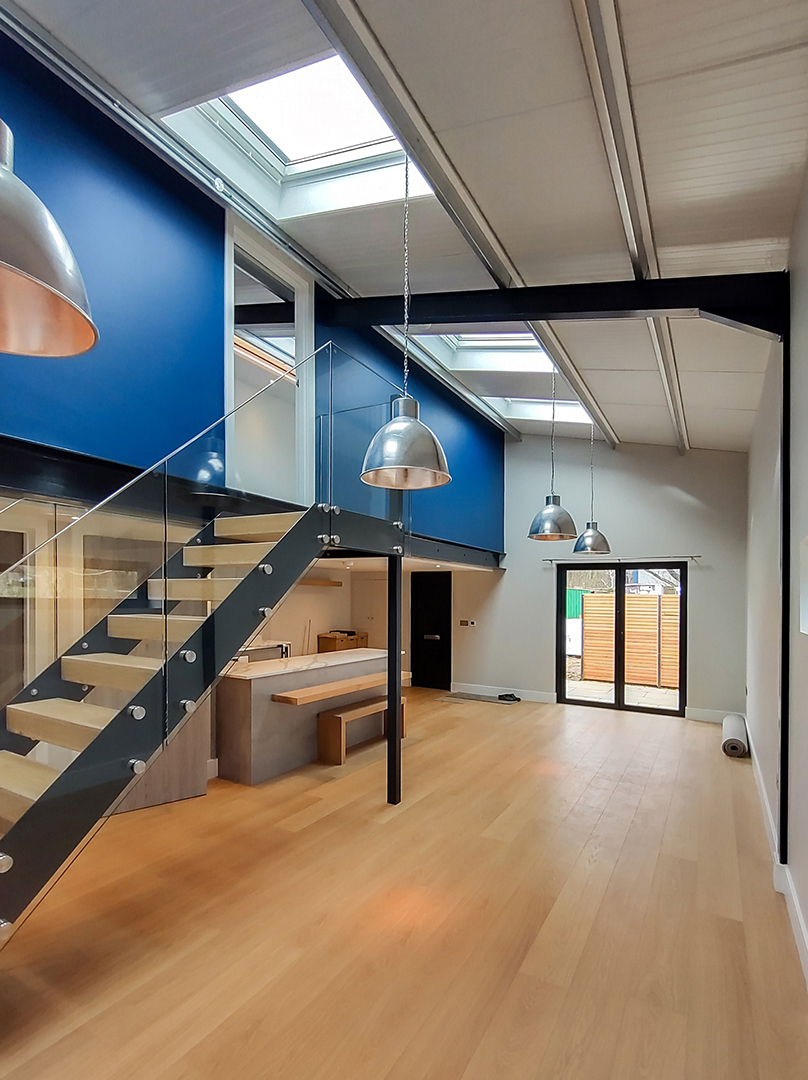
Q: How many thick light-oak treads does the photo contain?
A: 7